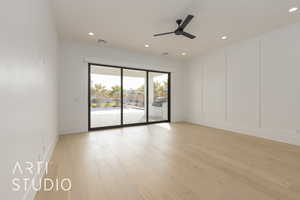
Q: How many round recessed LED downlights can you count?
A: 5